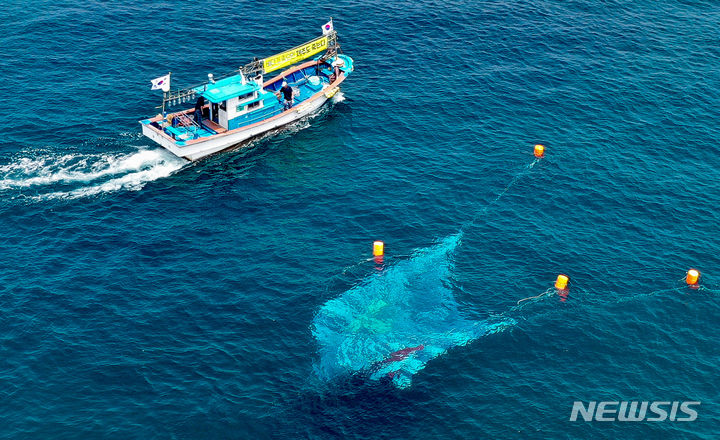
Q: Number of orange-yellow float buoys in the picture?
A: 4